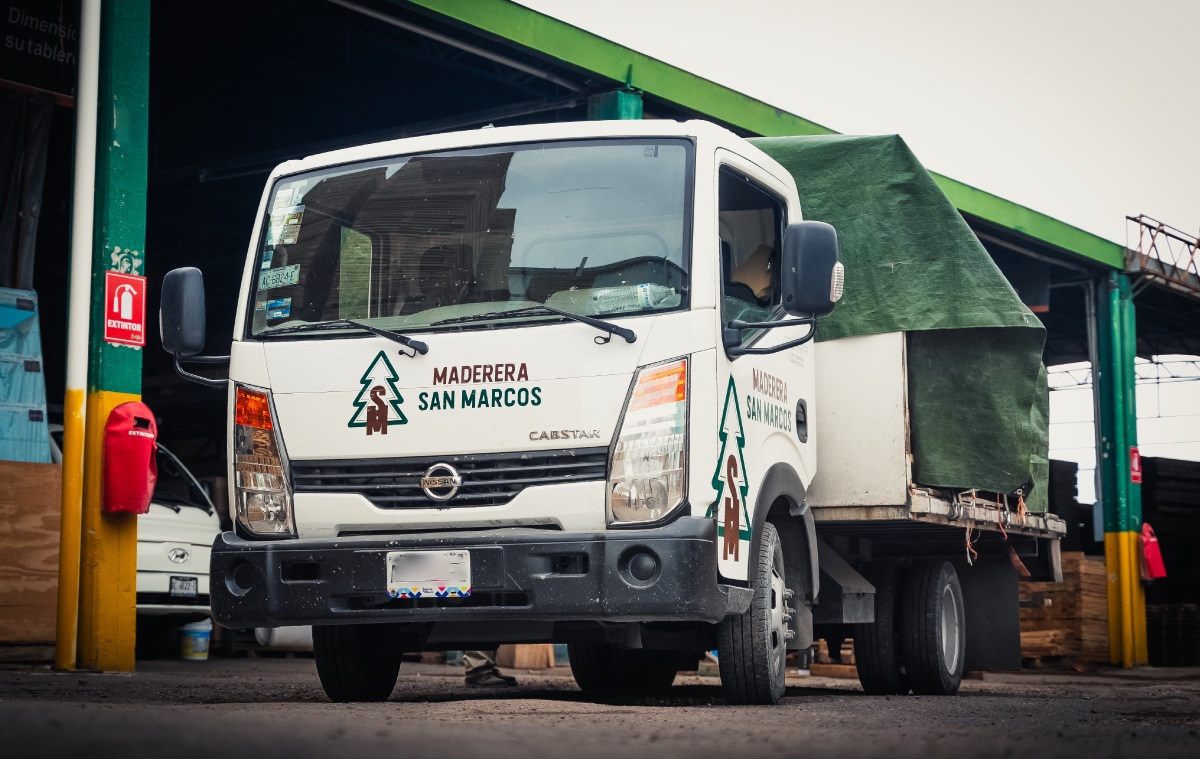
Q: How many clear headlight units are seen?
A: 2